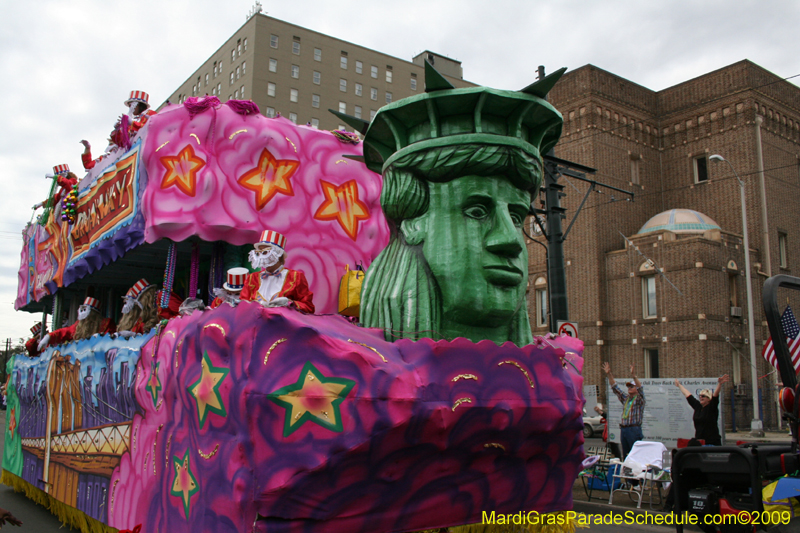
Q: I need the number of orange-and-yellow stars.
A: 3